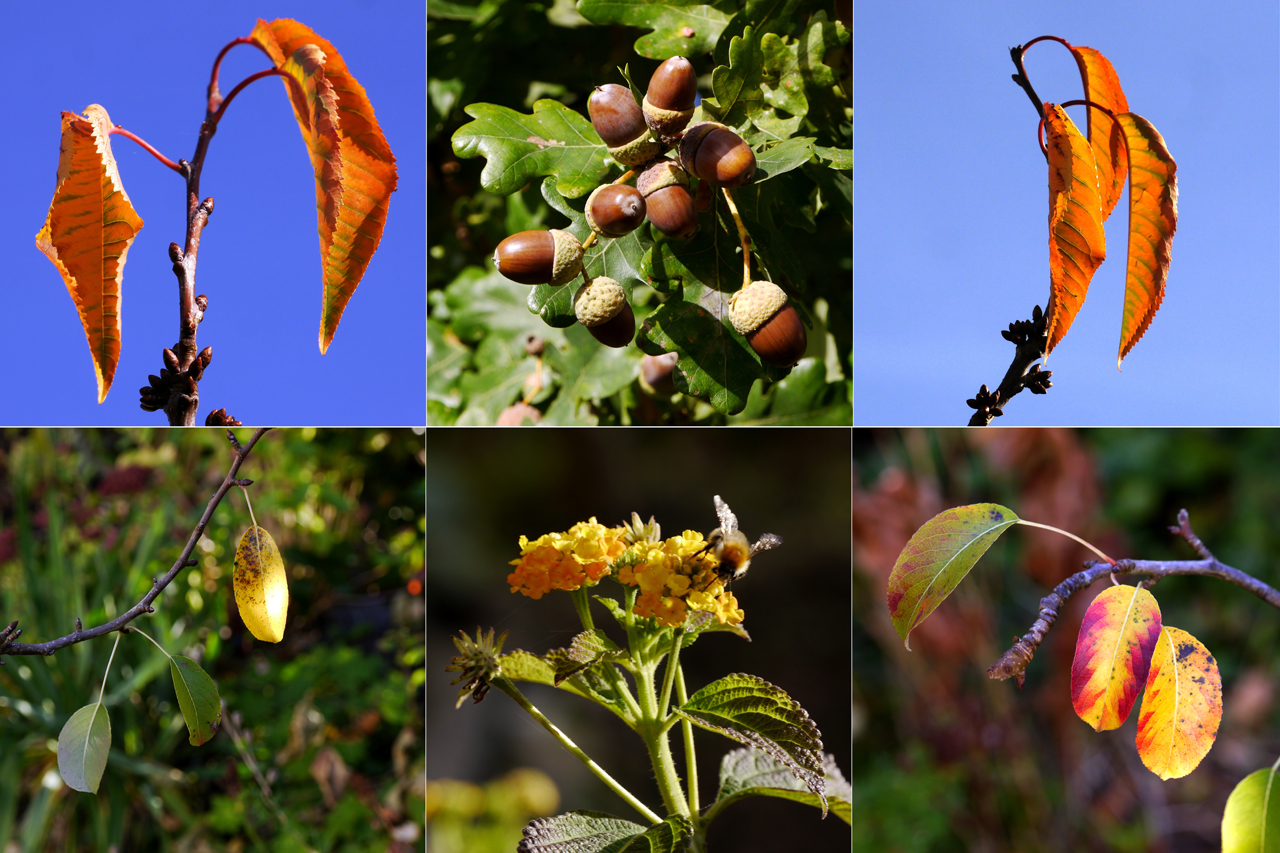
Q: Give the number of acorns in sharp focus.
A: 8